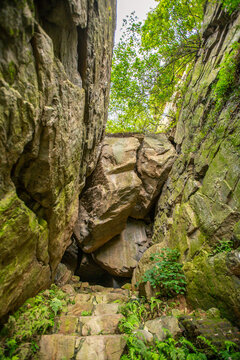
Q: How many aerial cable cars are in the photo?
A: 0